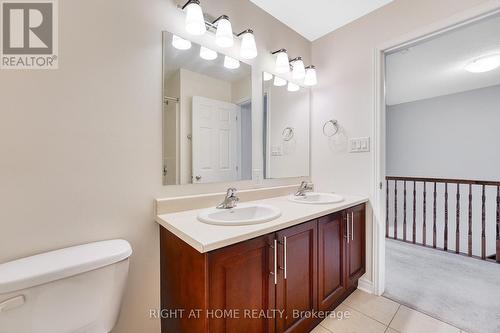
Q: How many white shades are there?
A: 6